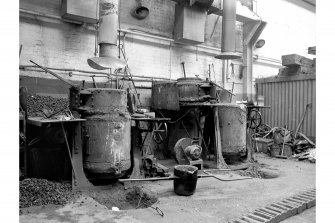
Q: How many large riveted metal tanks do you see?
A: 2